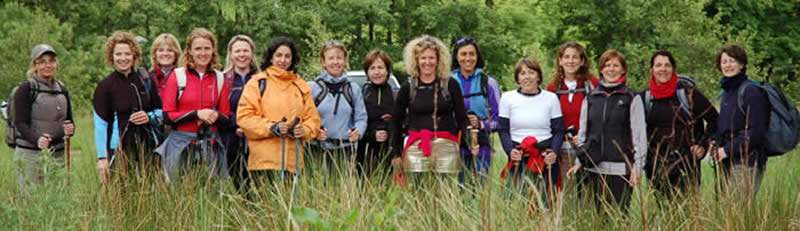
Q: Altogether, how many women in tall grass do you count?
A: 15